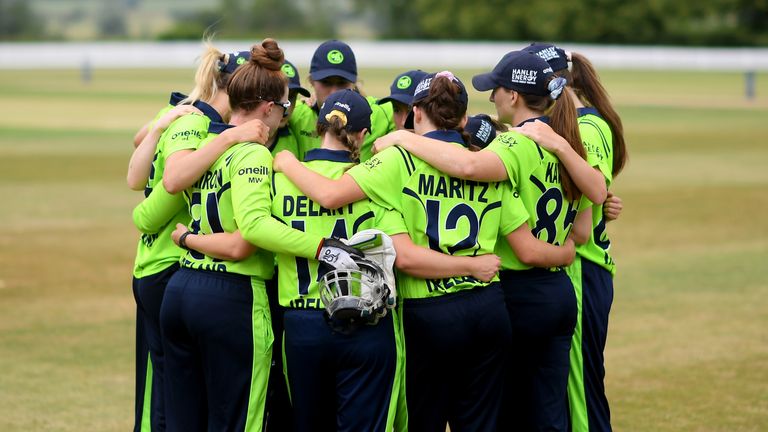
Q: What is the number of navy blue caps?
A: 9